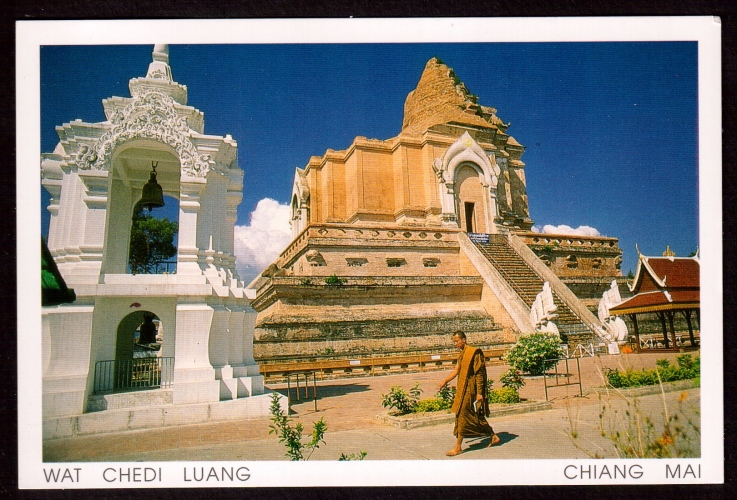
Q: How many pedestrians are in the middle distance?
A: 1